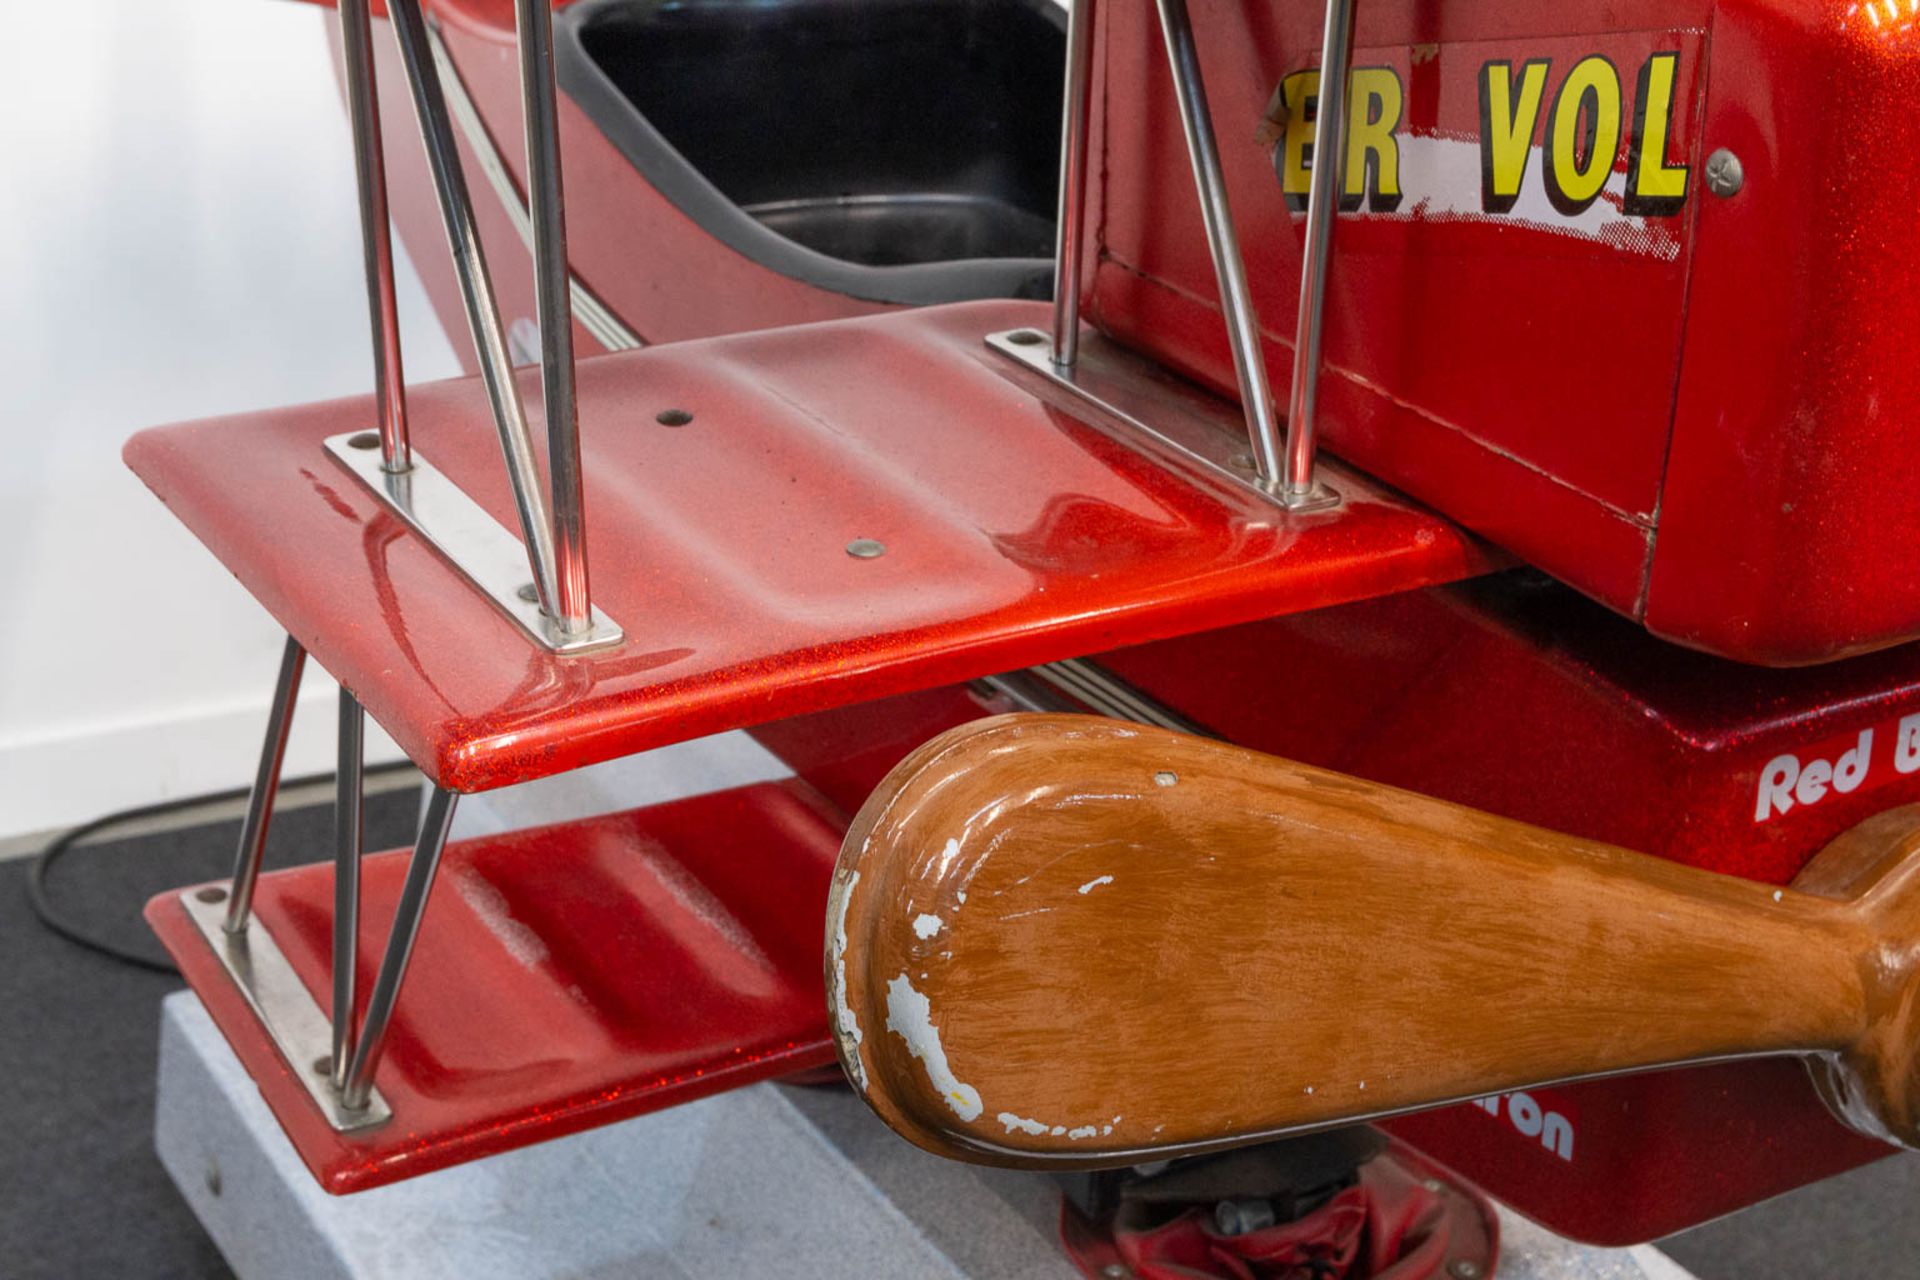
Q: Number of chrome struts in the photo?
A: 9